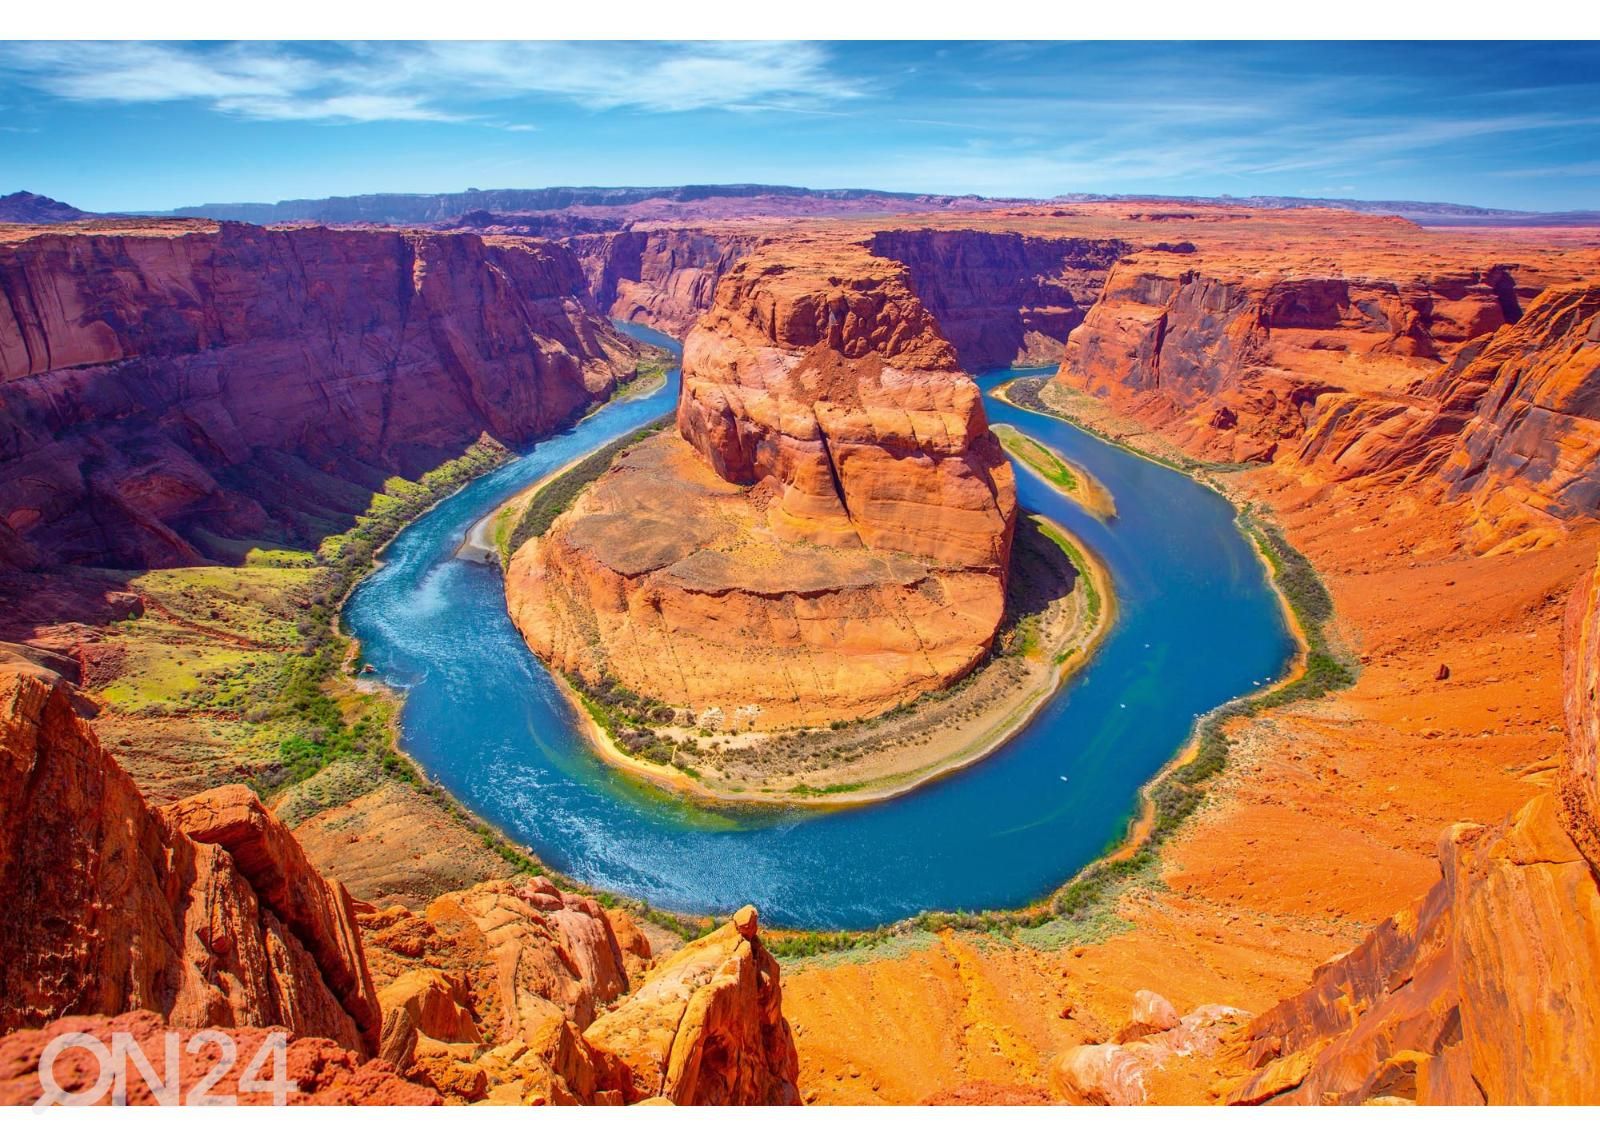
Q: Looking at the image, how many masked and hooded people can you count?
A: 0